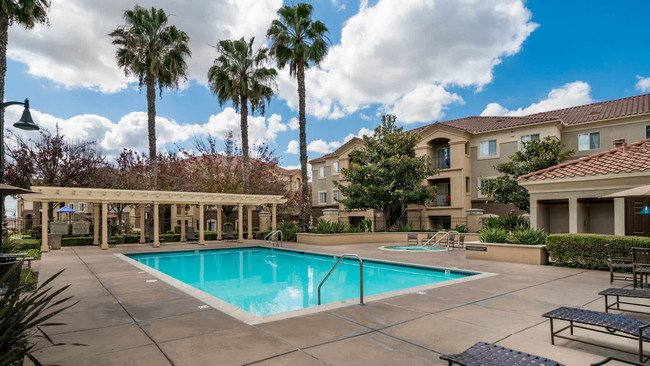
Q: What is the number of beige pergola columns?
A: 11